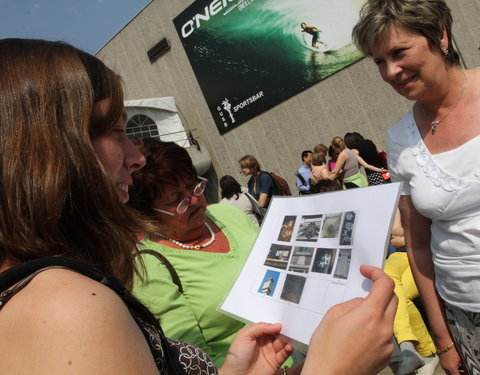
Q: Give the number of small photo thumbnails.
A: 10